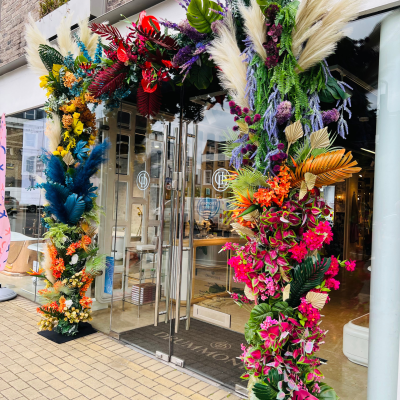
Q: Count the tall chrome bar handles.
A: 4